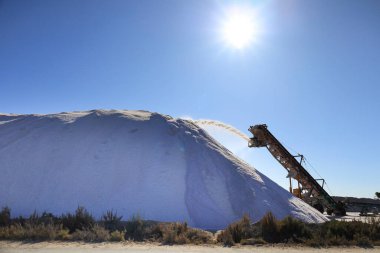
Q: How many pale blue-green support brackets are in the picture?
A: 2